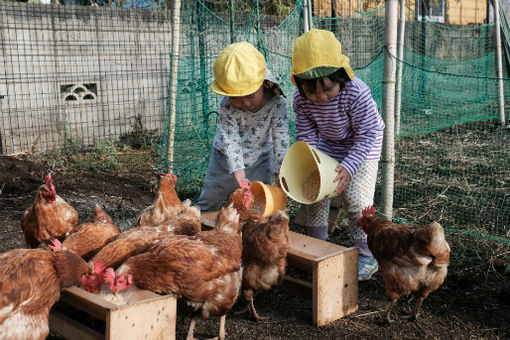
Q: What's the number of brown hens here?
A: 8